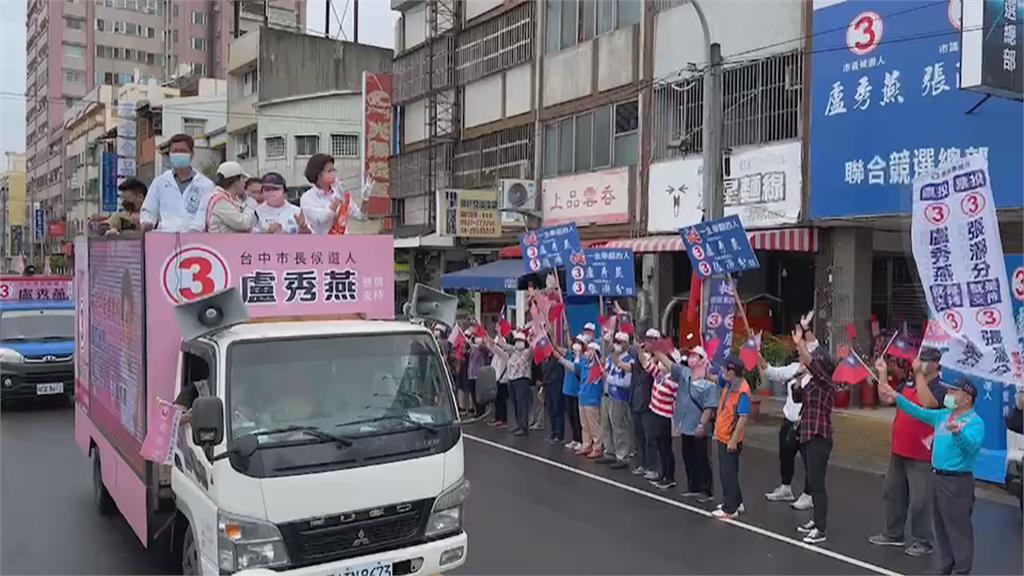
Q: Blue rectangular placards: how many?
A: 3